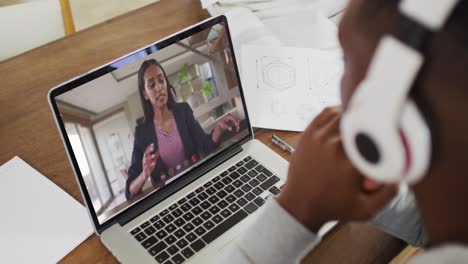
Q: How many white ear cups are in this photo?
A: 1